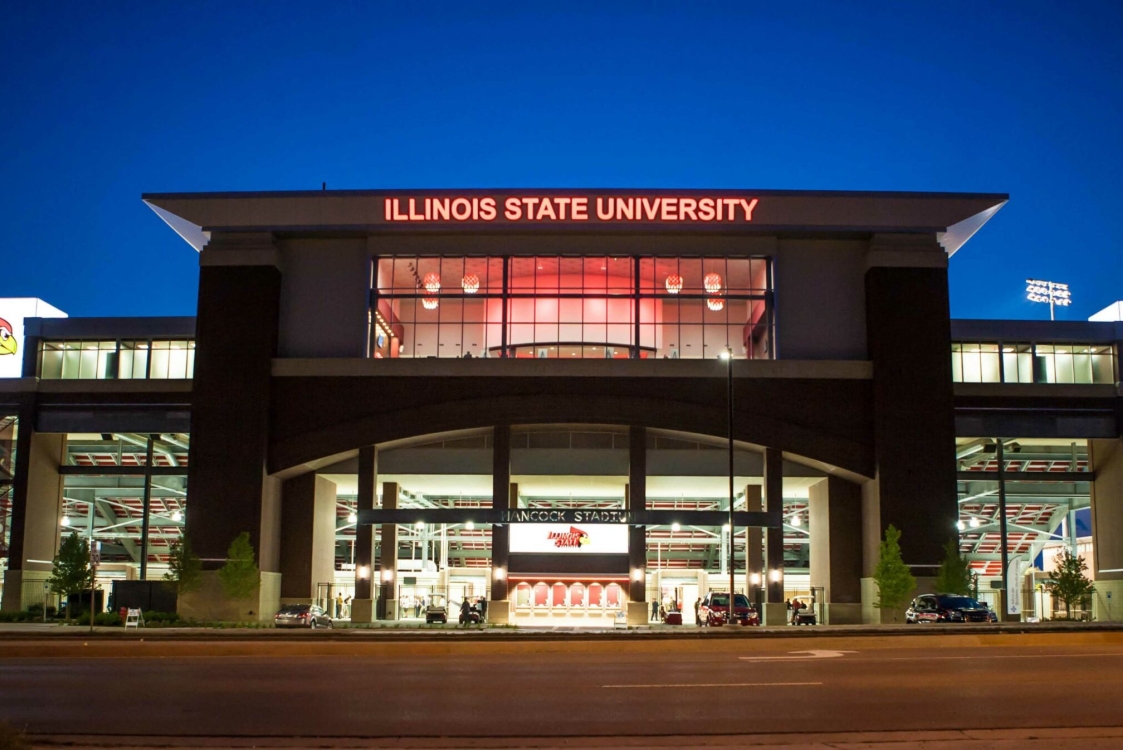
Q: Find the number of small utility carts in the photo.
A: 3